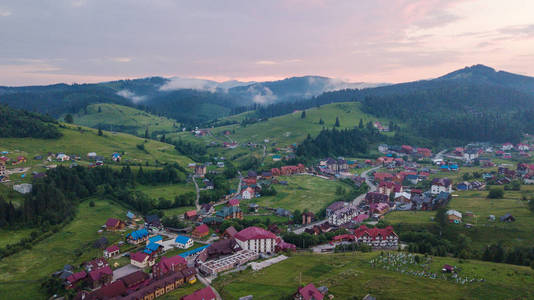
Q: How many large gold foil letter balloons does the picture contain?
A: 0